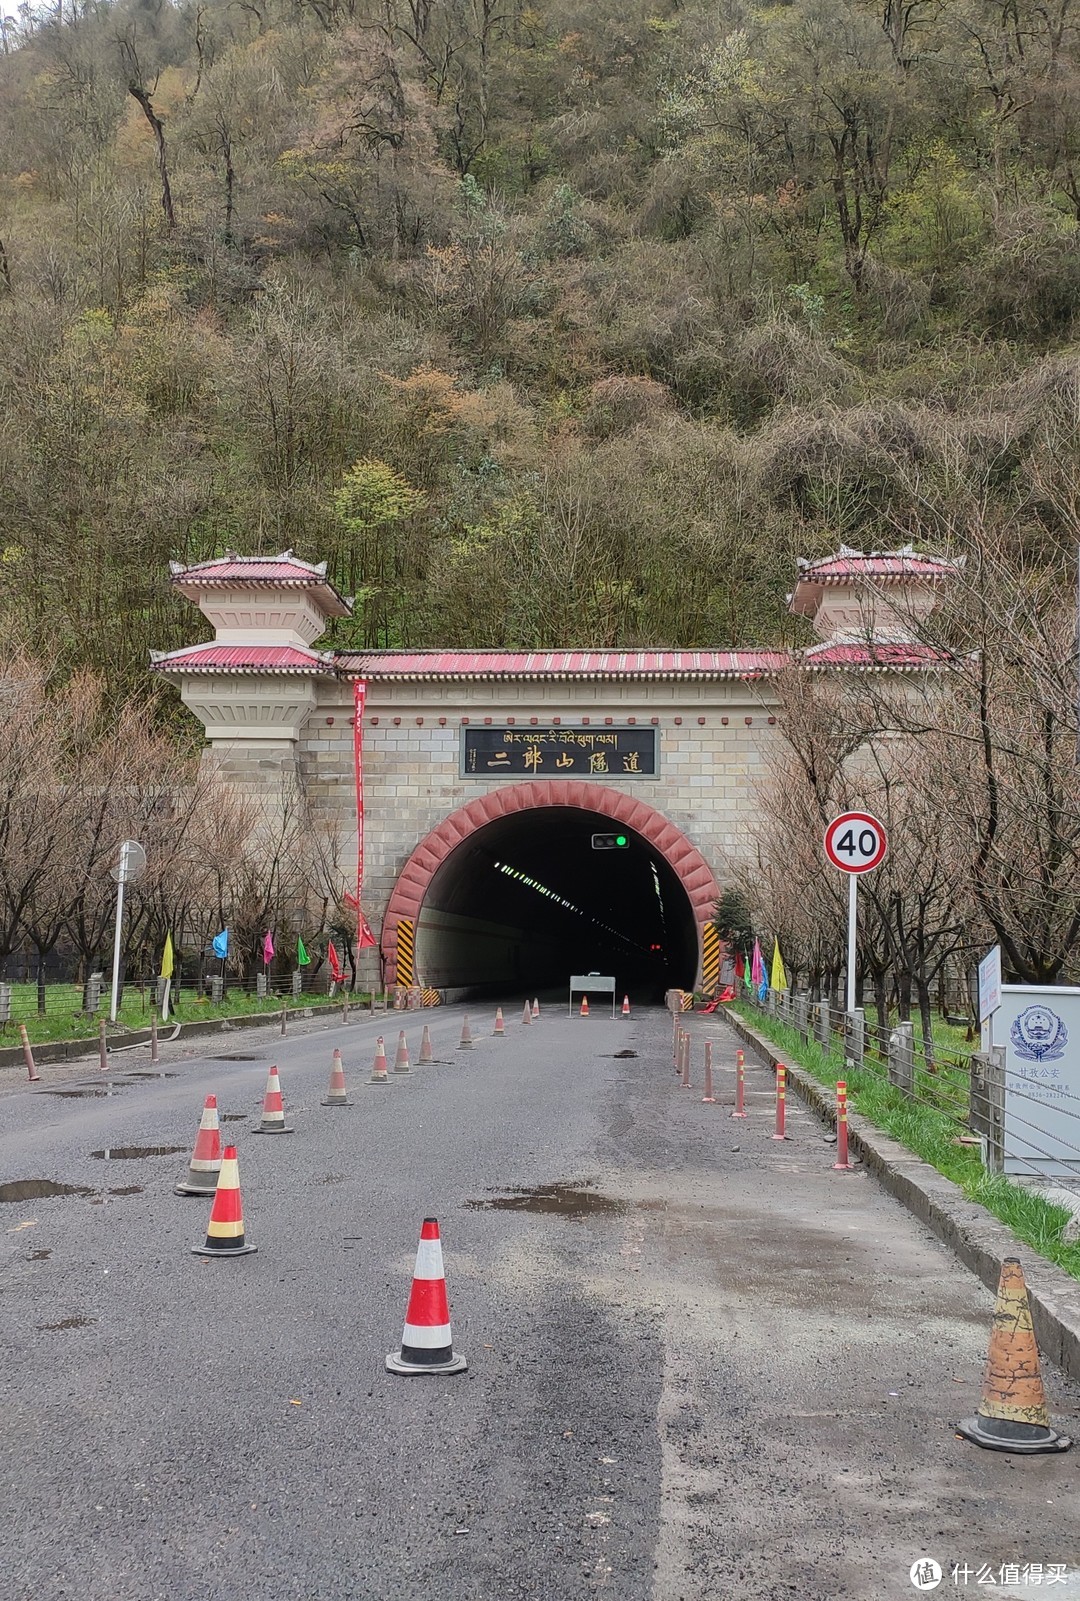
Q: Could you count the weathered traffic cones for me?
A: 1